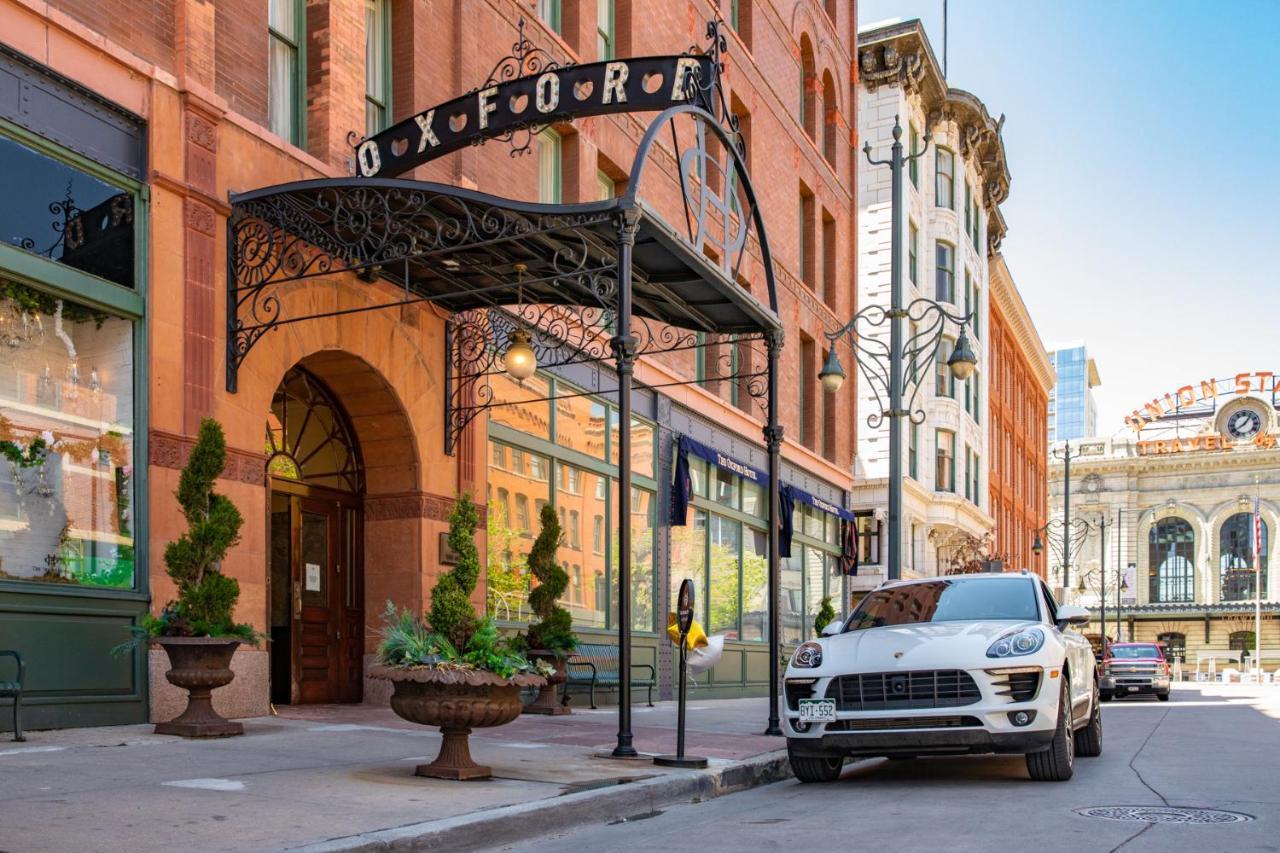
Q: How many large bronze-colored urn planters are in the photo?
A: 3